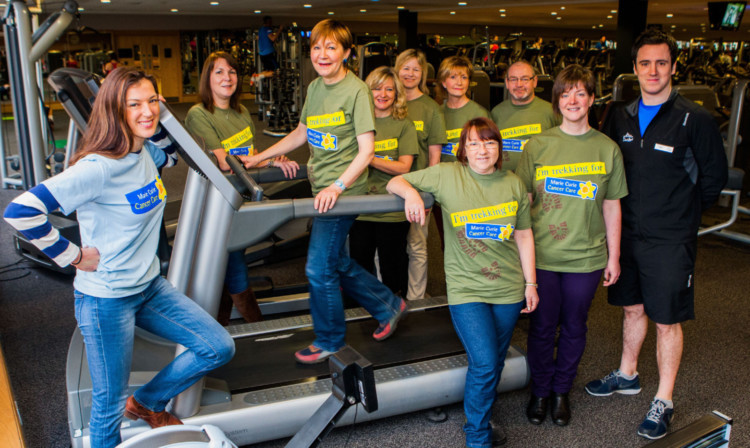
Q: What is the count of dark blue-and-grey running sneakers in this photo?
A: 2